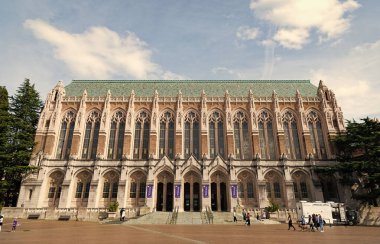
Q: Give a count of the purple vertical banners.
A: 4